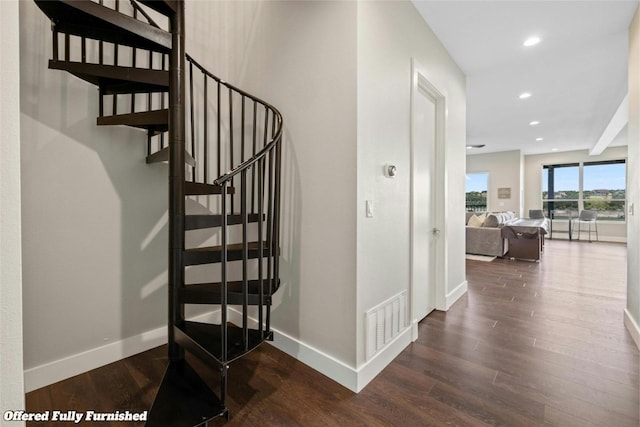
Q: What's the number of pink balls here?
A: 0